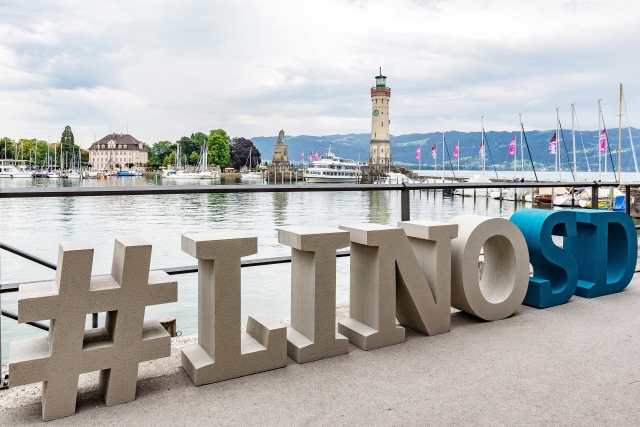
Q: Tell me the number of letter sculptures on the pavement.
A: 6